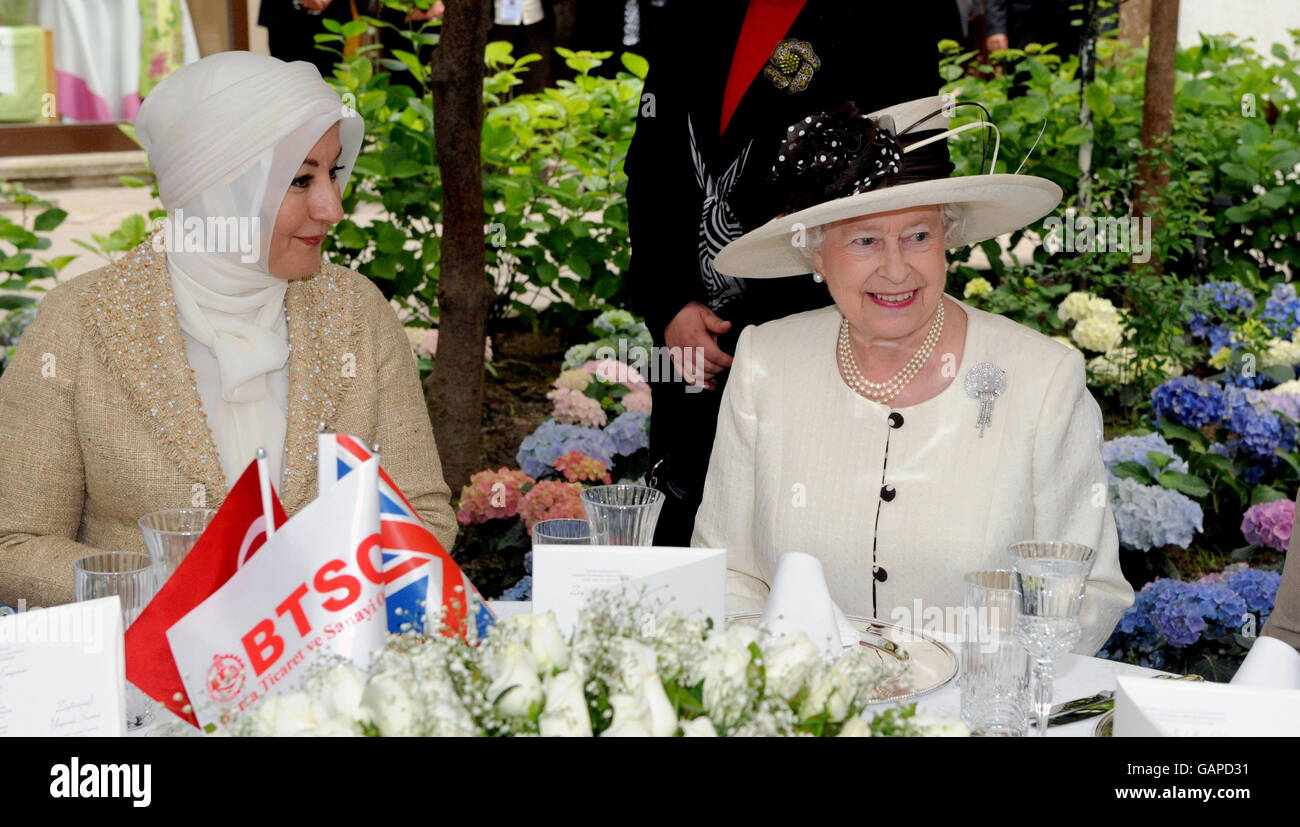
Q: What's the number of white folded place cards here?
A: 3